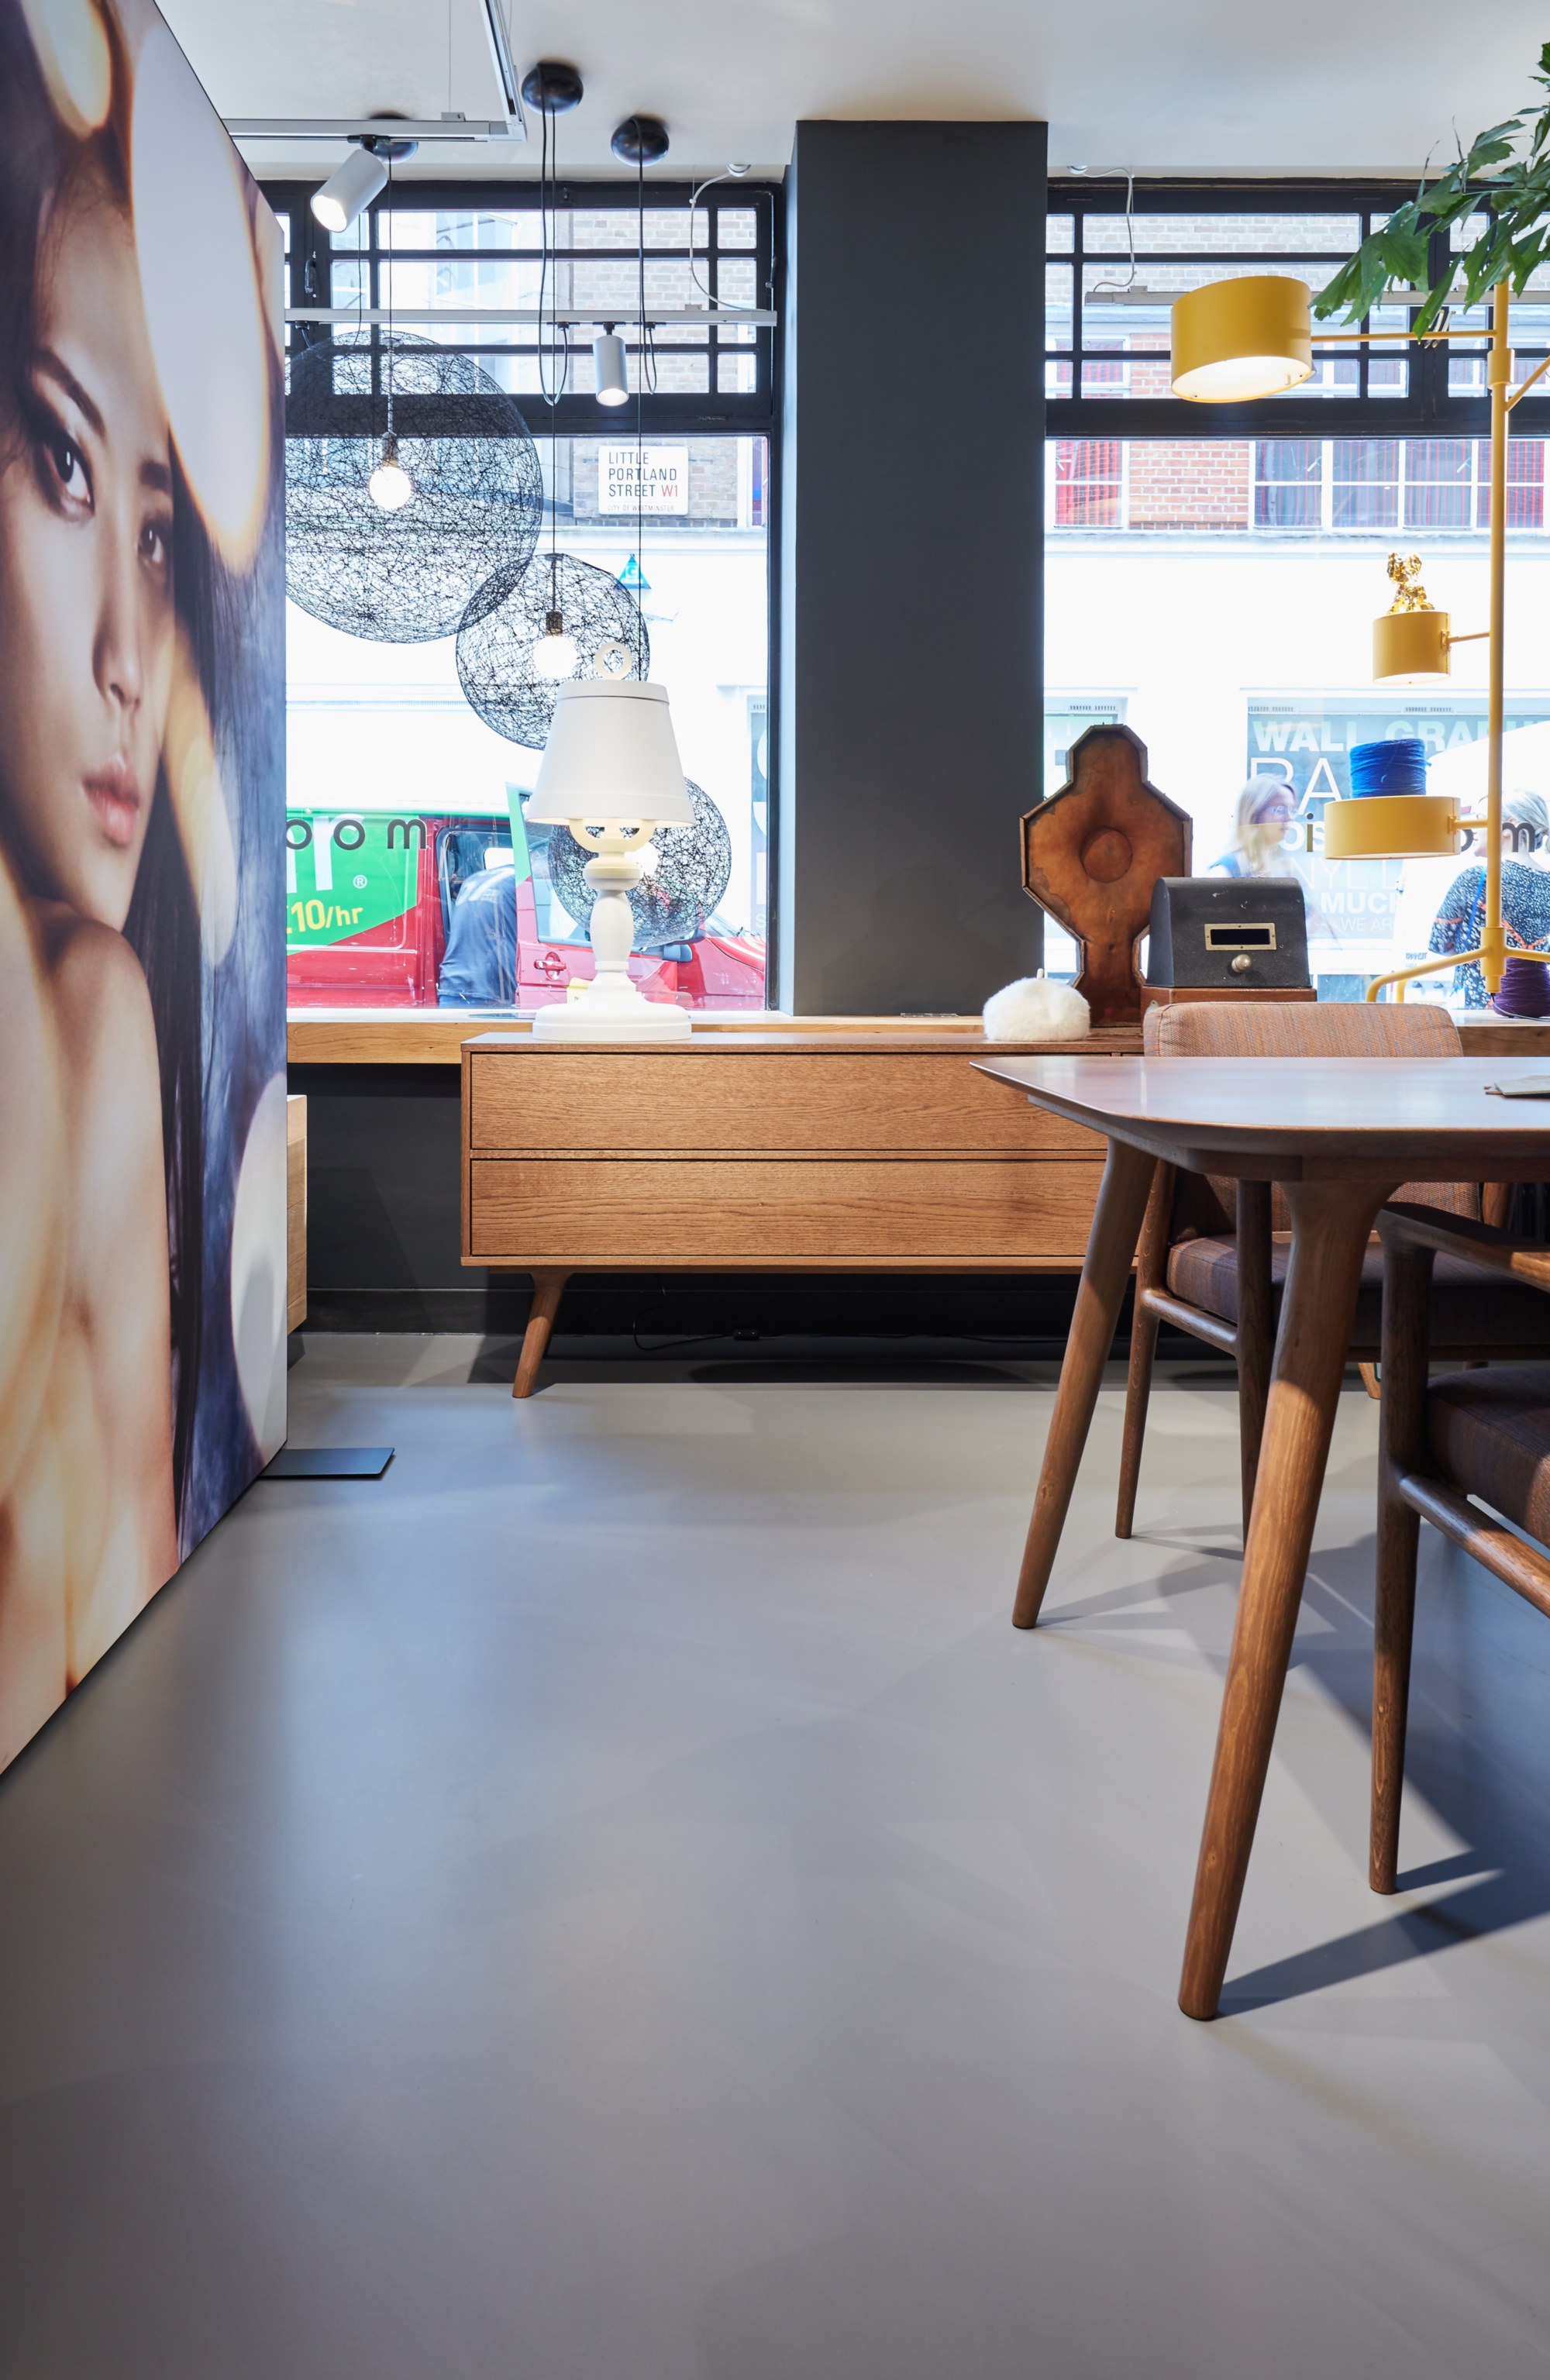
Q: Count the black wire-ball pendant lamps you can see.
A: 3